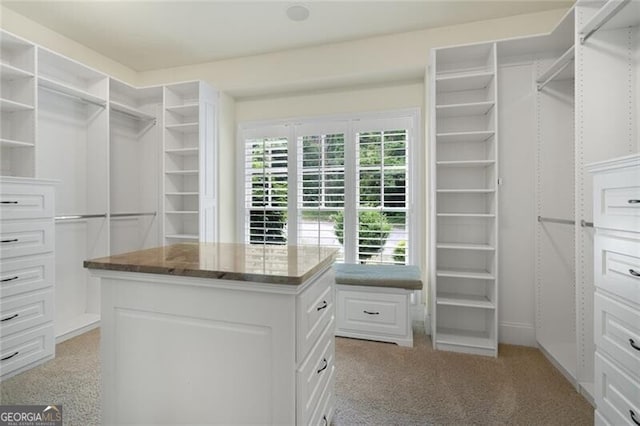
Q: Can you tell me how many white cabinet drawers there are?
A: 13